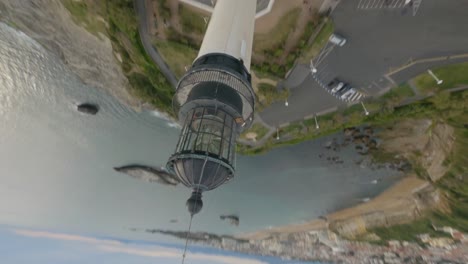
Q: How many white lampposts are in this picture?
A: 6